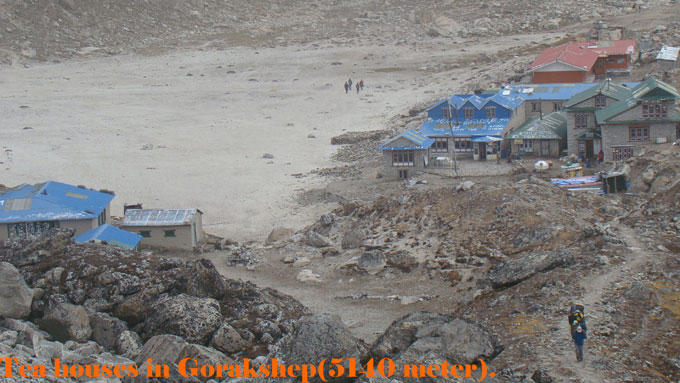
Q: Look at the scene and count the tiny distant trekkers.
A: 4